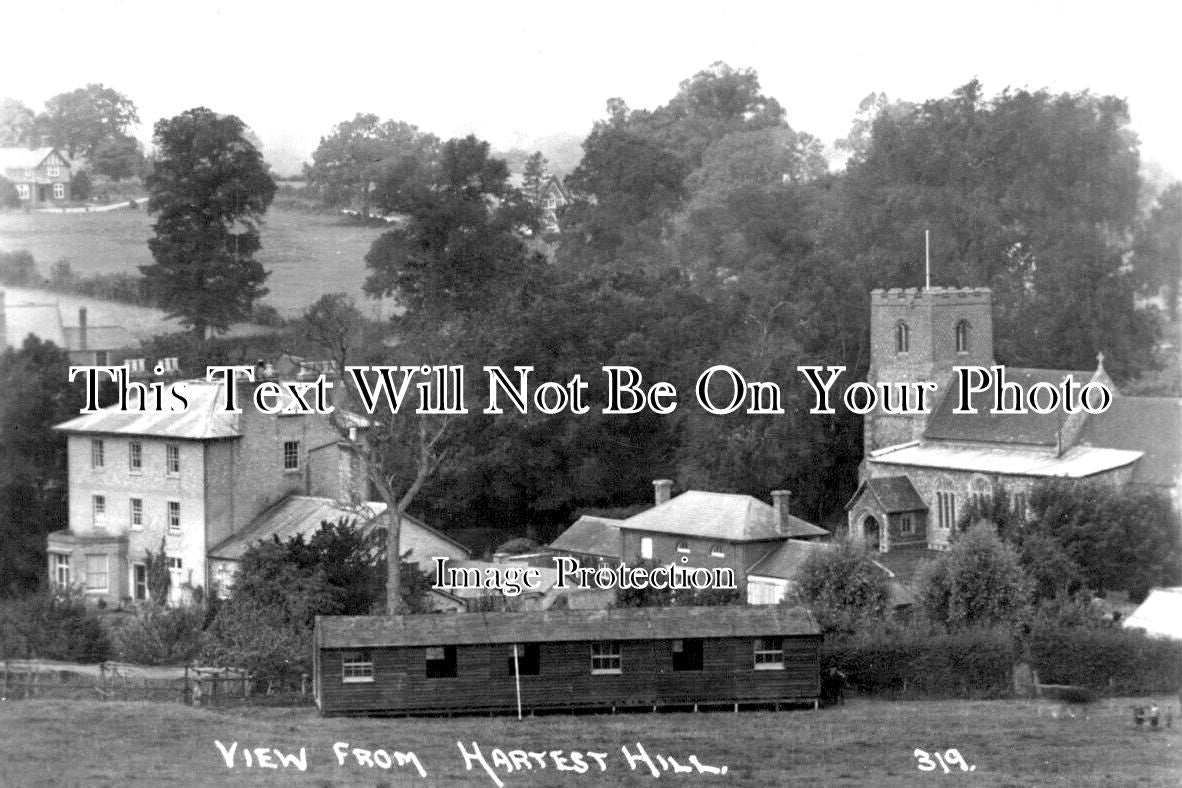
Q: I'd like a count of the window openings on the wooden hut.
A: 6